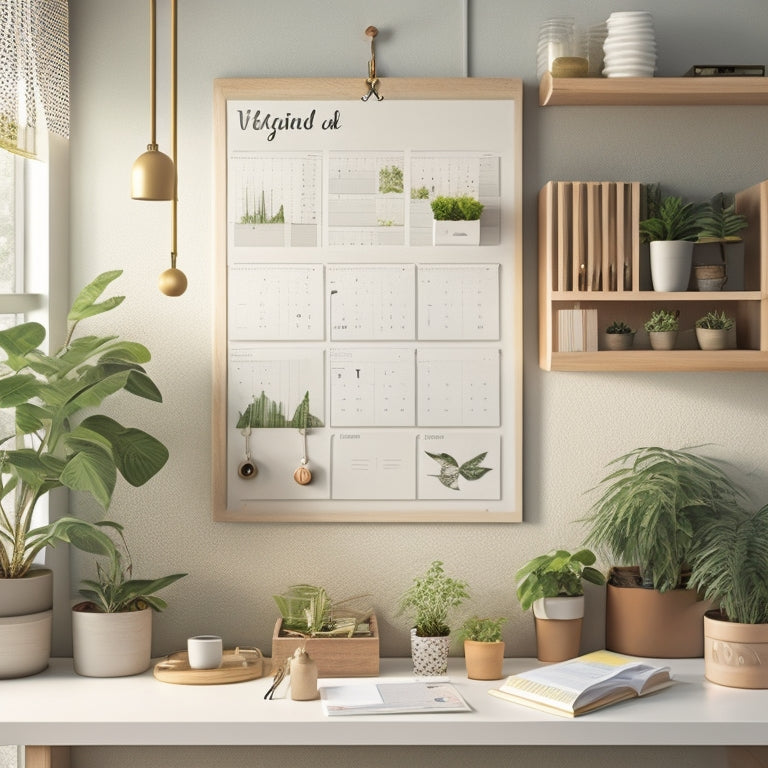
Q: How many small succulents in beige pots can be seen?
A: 3